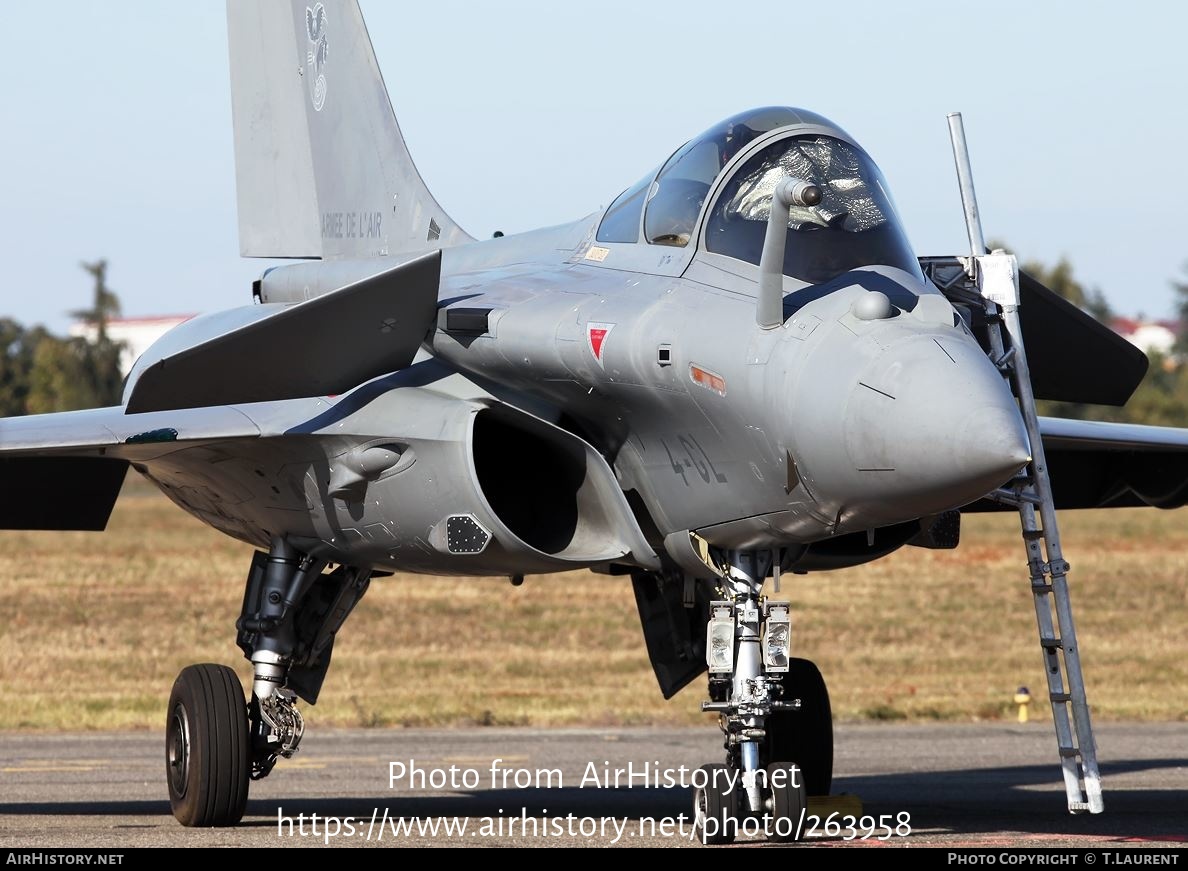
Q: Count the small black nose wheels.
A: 2